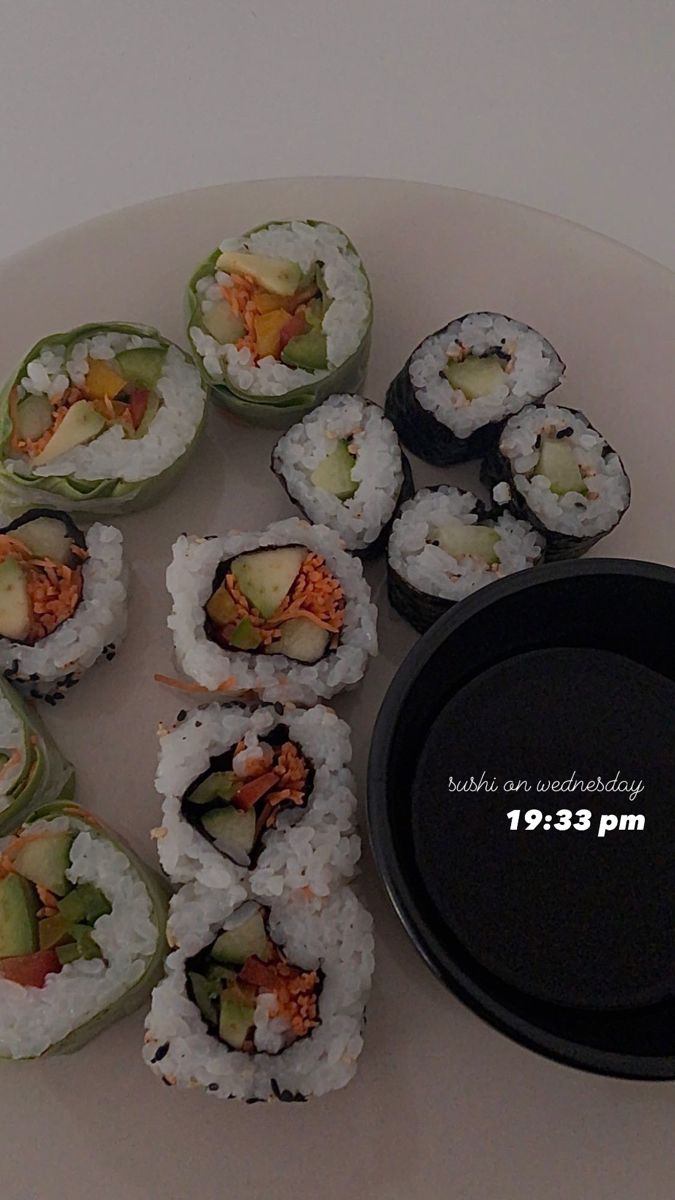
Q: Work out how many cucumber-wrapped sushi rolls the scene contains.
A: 4